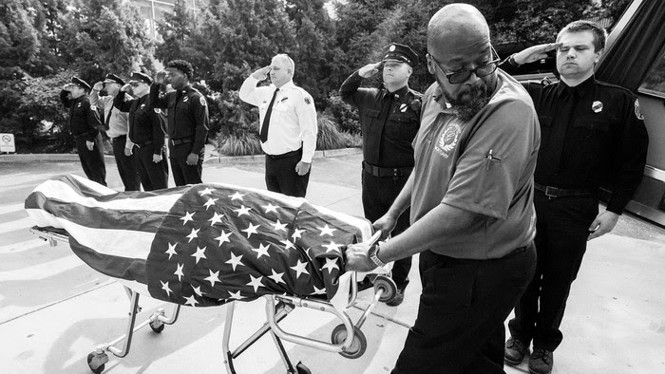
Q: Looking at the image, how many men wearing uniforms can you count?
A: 7